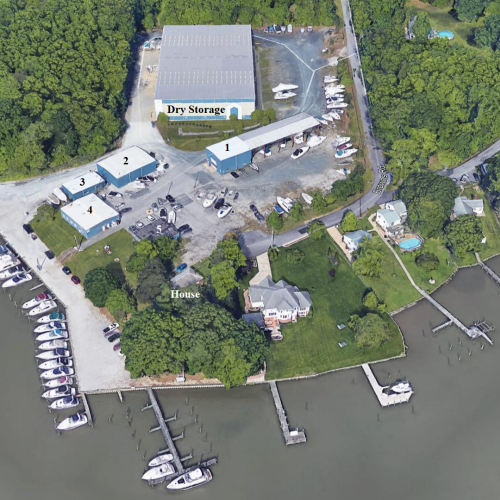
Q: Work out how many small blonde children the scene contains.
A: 0